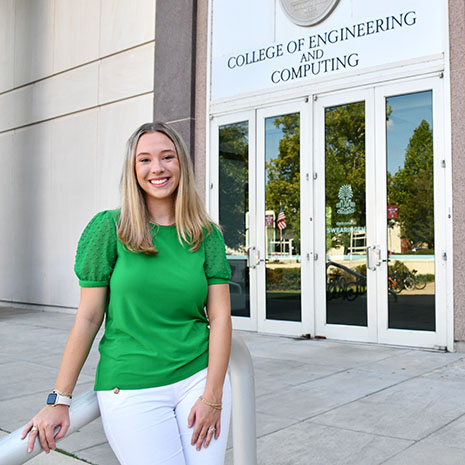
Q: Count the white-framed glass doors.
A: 4